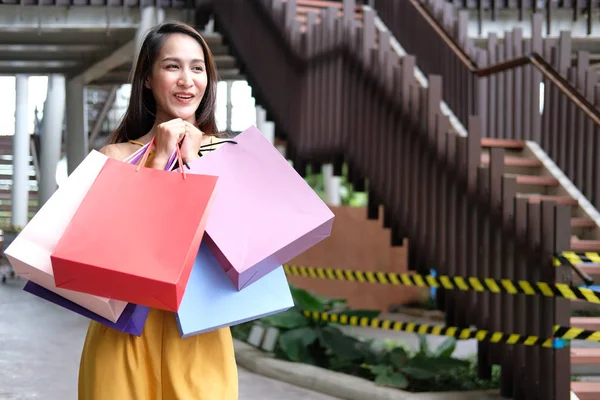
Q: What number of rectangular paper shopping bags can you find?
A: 5